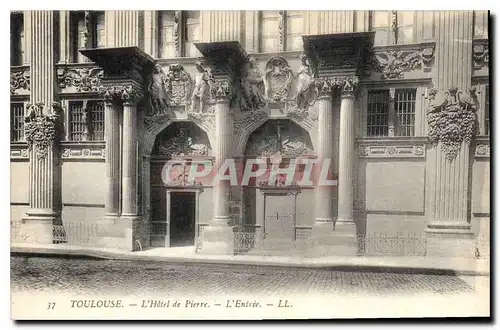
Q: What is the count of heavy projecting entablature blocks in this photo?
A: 3